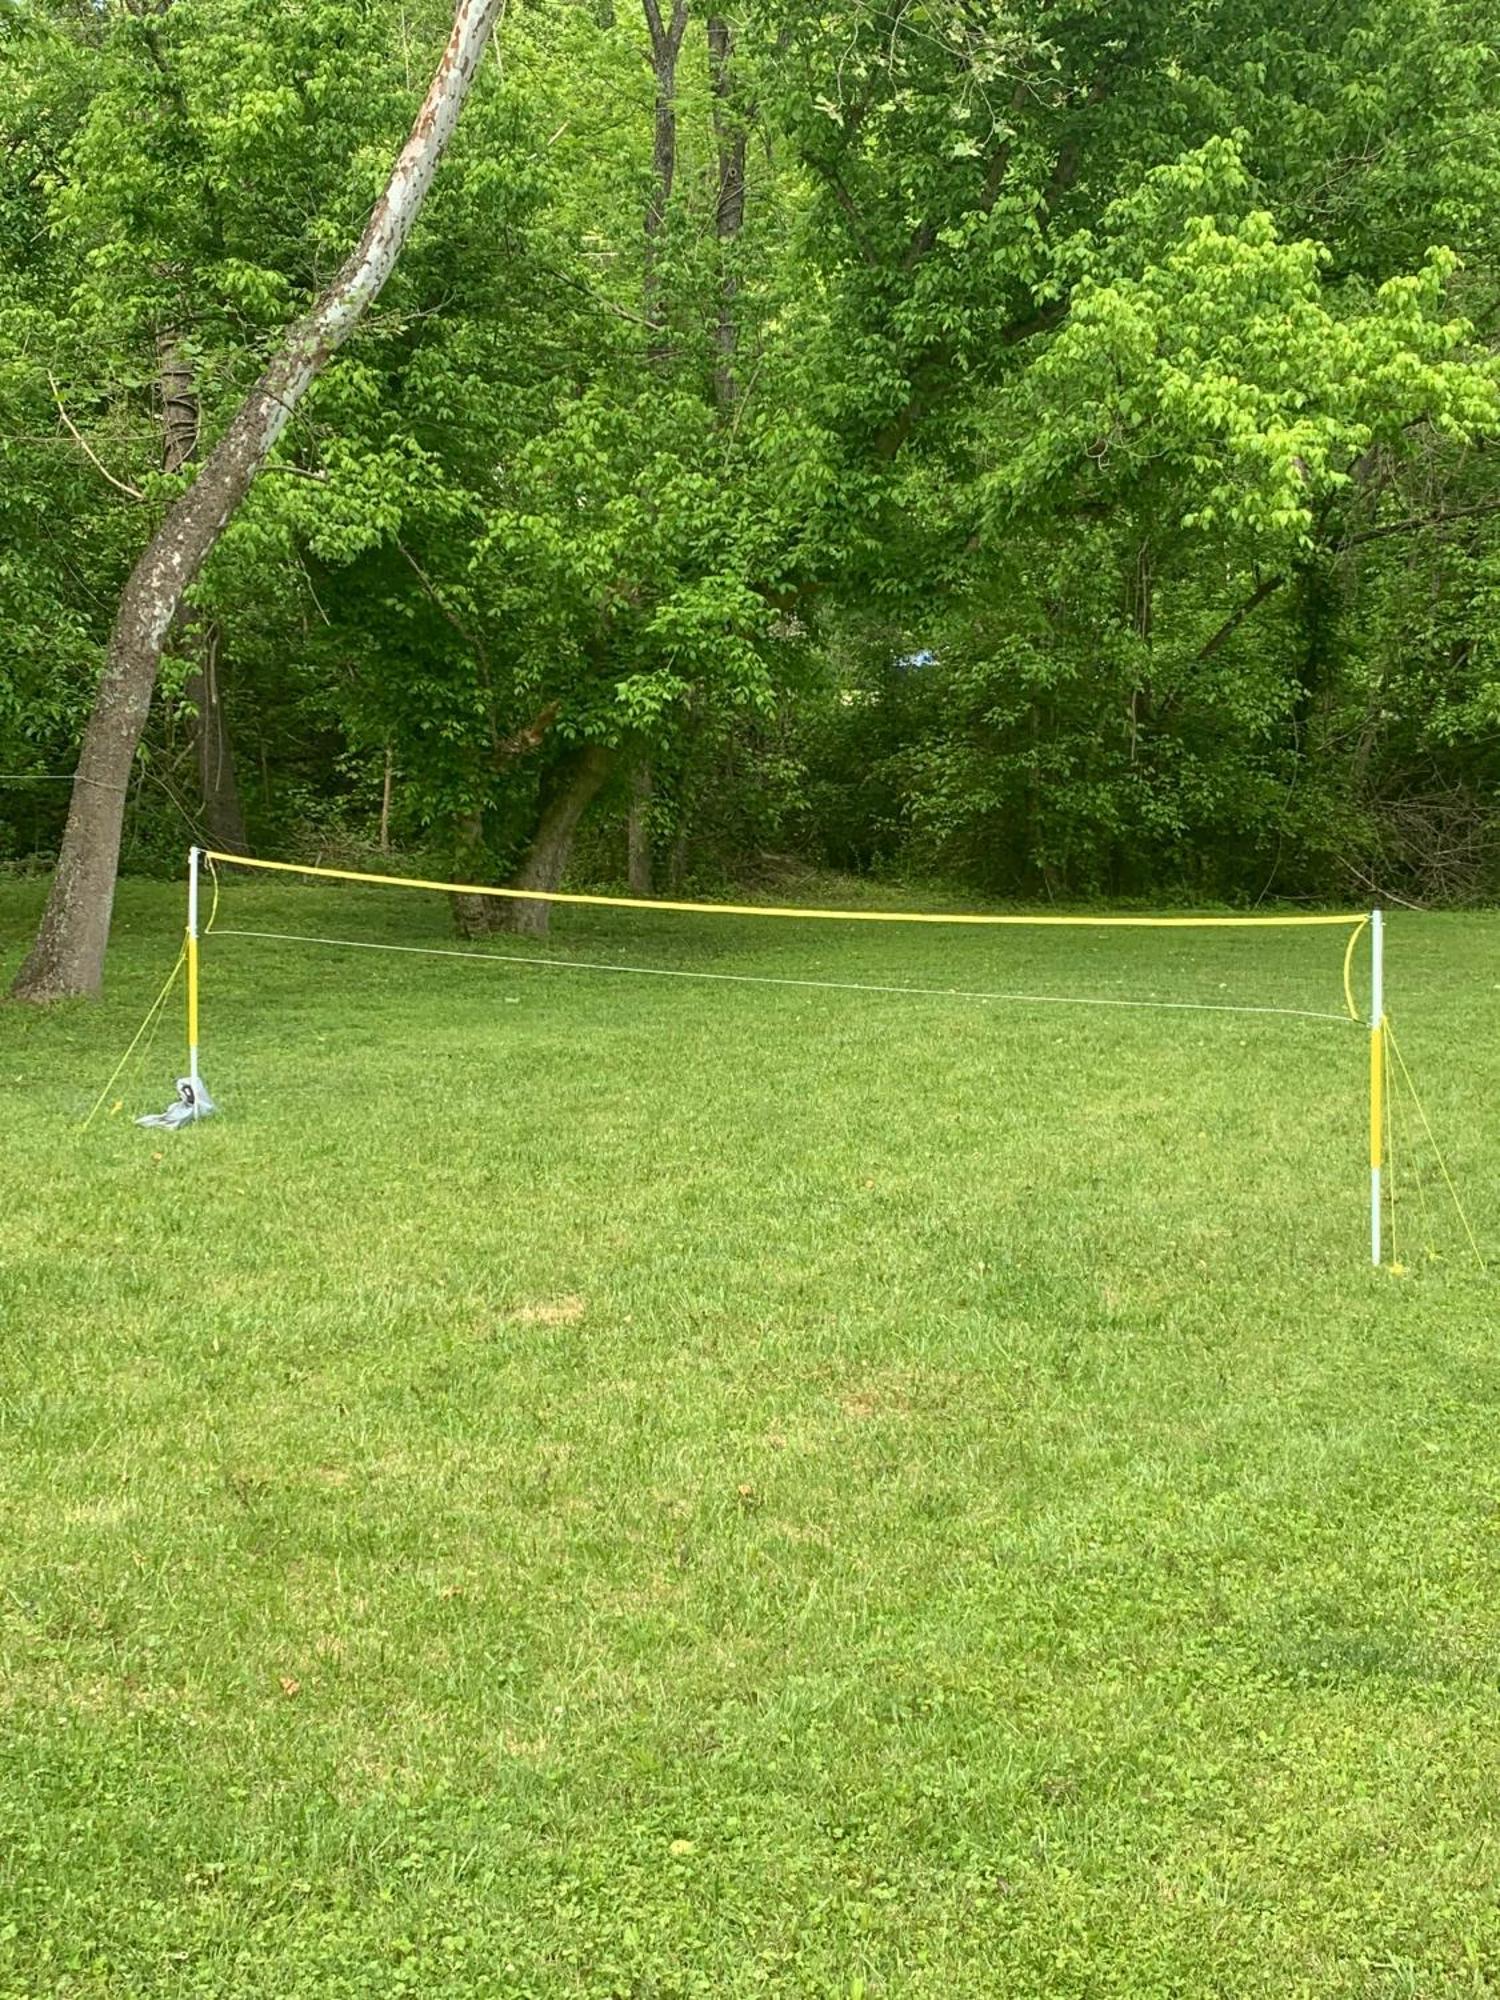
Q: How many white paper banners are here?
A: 0